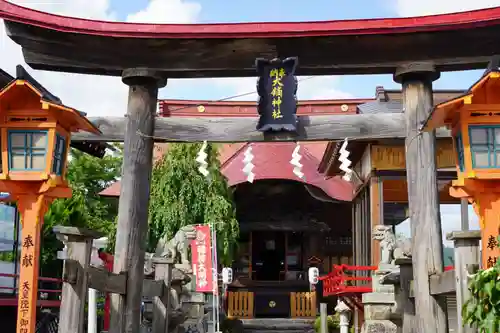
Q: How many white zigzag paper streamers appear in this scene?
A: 4